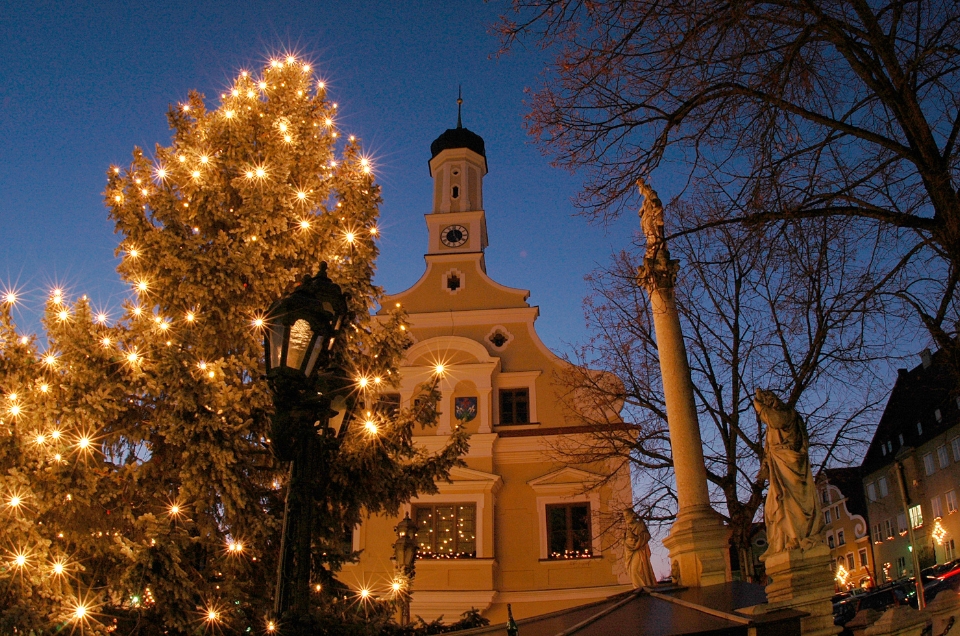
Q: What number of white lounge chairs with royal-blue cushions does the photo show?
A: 0